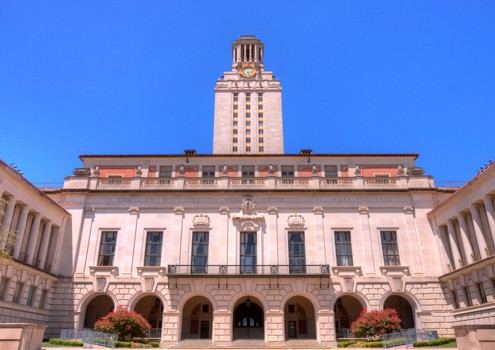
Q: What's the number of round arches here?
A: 7